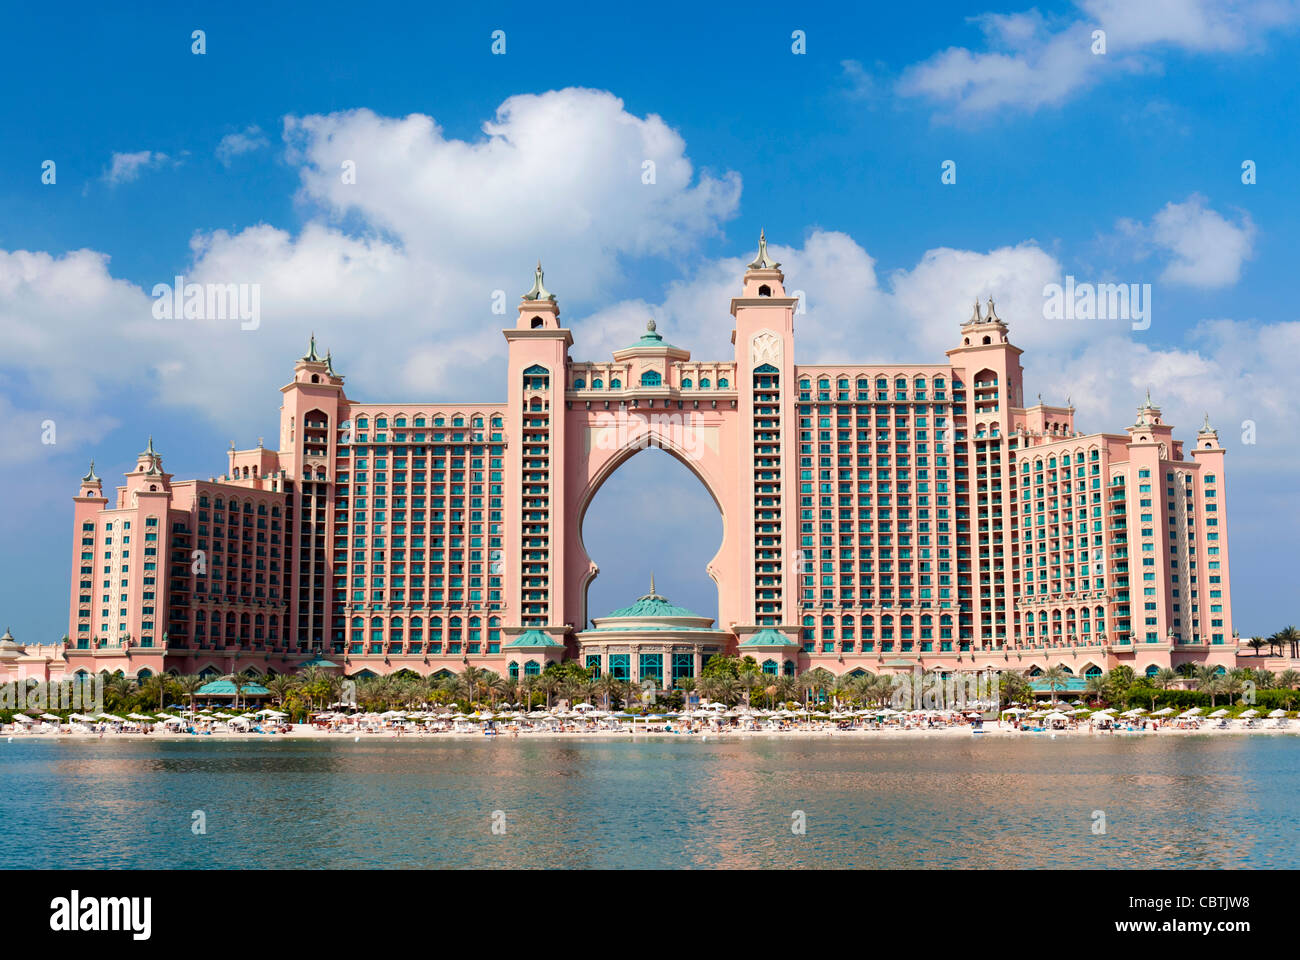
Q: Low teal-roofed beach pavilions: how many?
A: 2